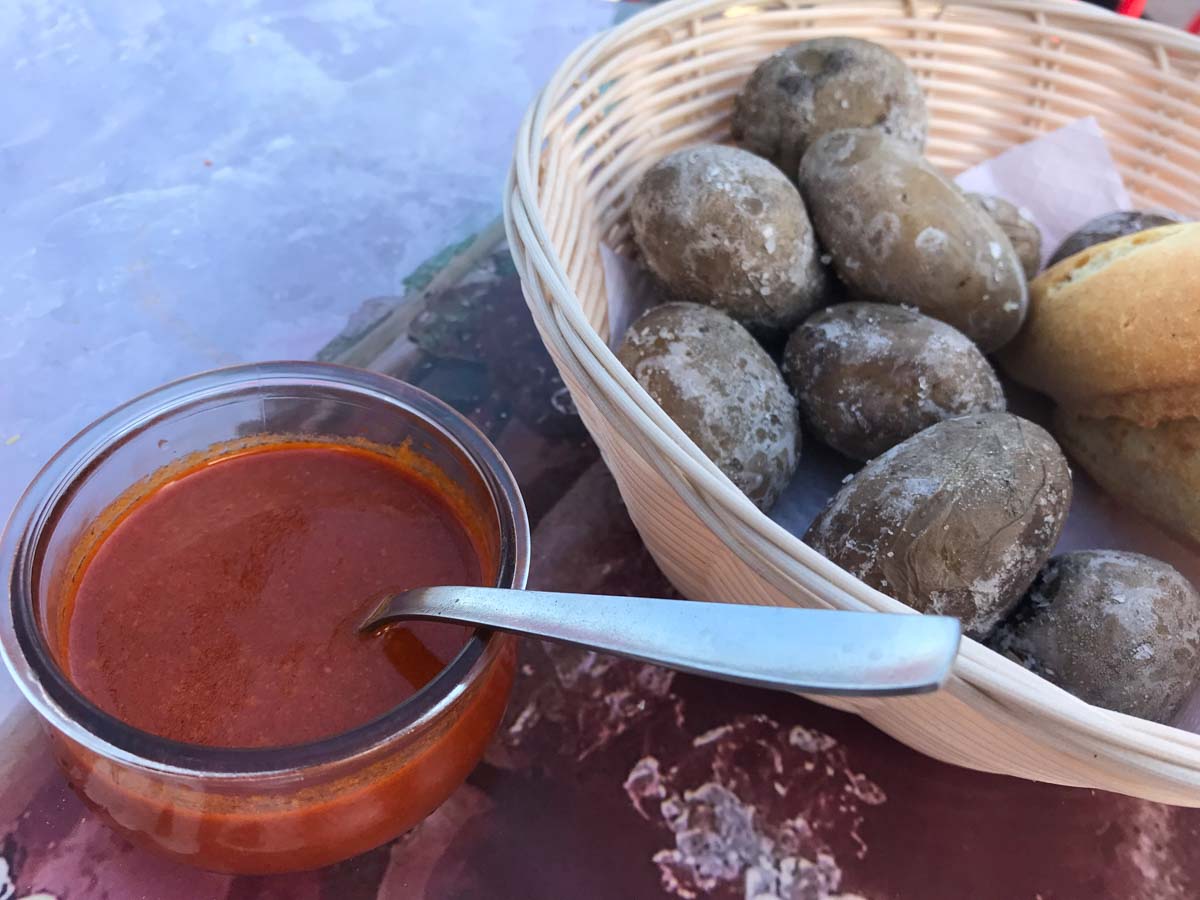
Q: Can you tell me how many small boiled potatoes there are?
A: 9